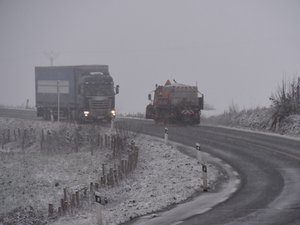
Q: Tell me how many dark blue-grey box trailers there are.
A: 1